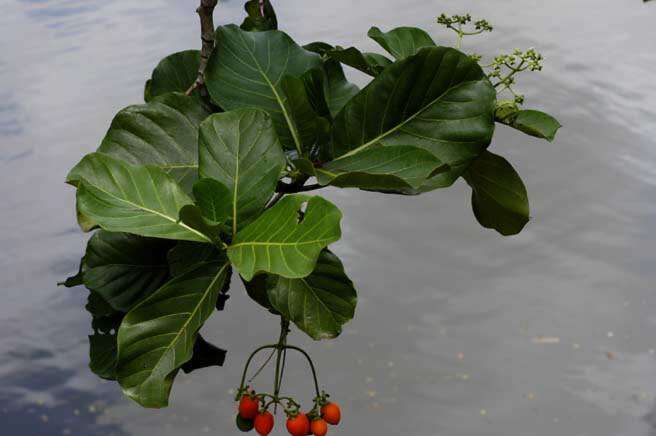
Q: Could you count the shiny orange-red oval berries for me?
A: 5